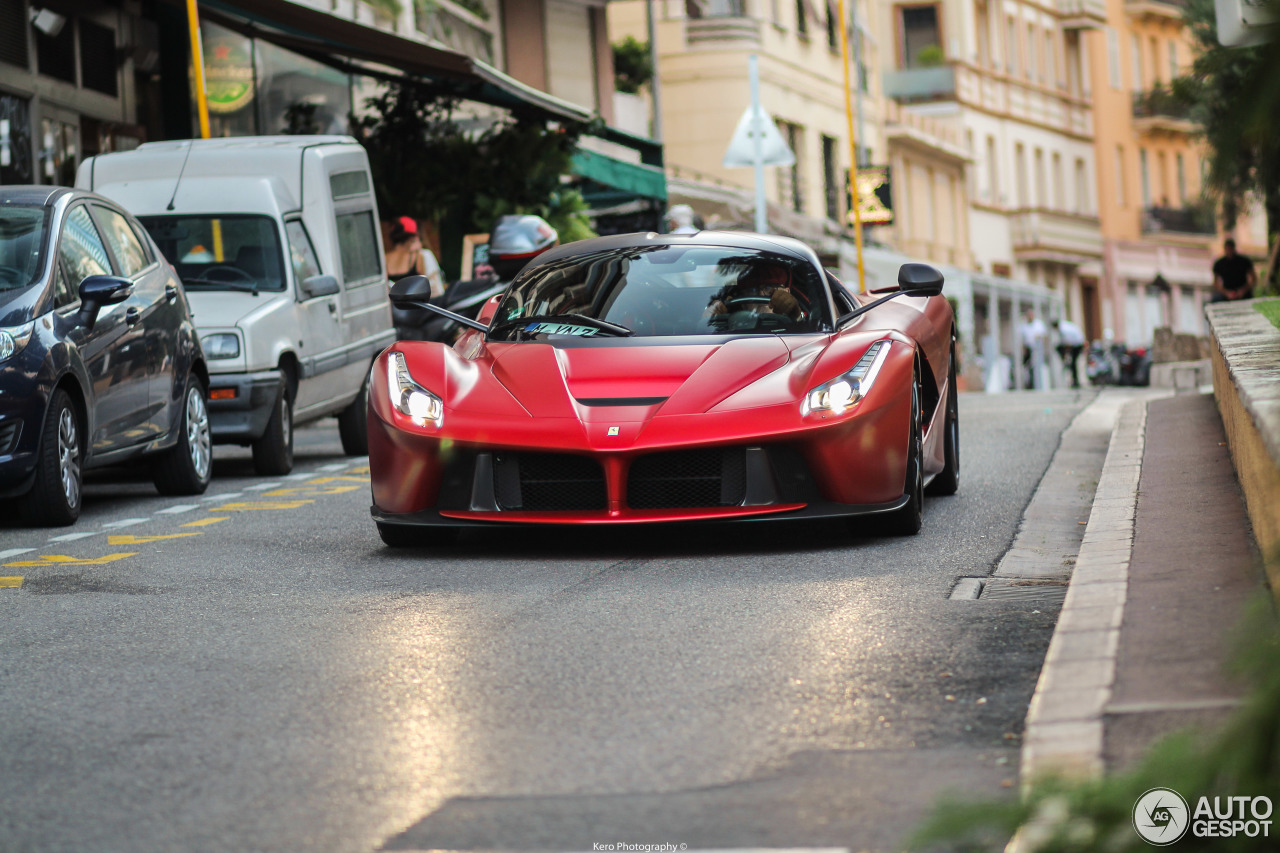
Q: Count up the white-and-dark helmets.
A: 1